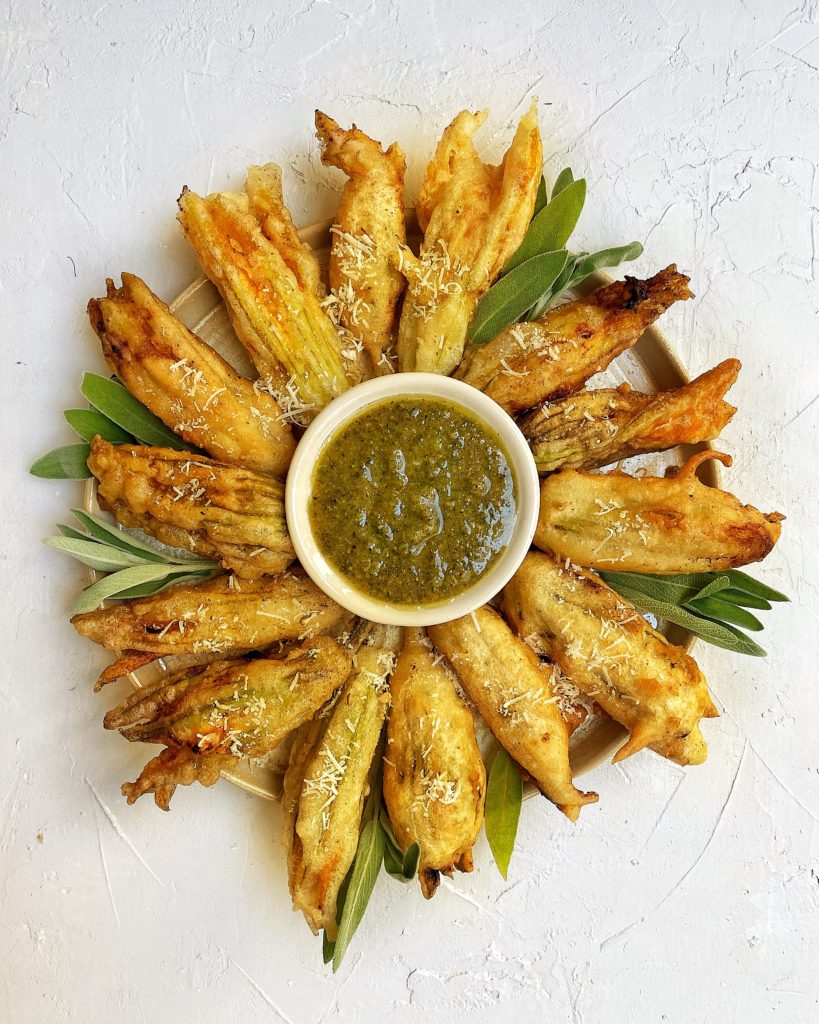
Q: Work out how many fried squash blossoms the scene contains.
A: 14